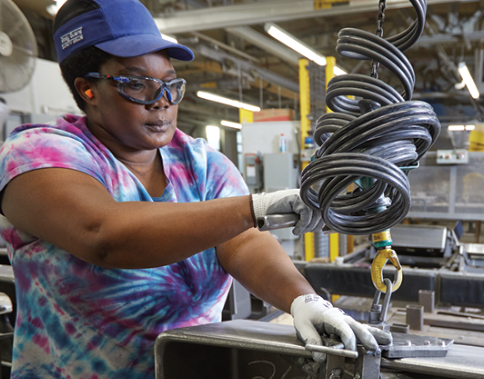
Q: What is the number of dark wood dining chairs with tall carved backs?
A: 0